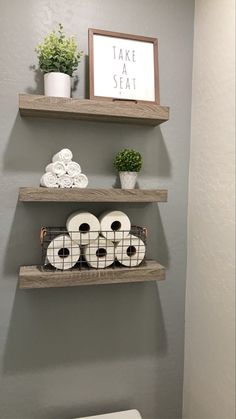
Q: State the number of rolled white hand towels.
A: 6